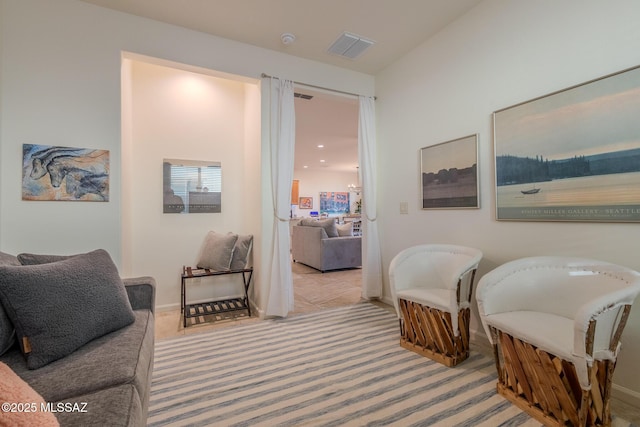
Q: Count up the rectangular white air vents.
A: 1